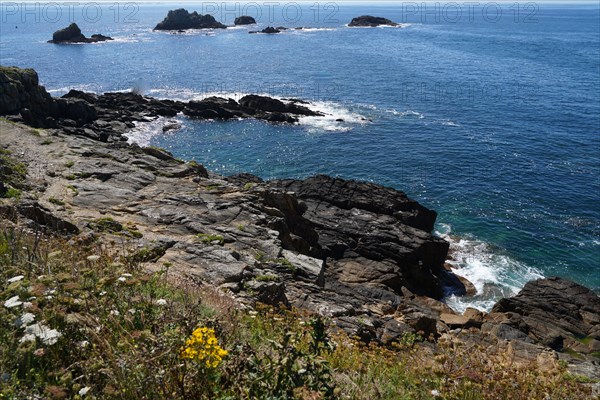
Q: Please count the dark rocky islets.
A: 5